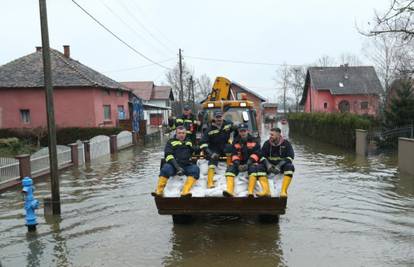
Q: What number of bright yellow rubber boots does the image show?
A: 7